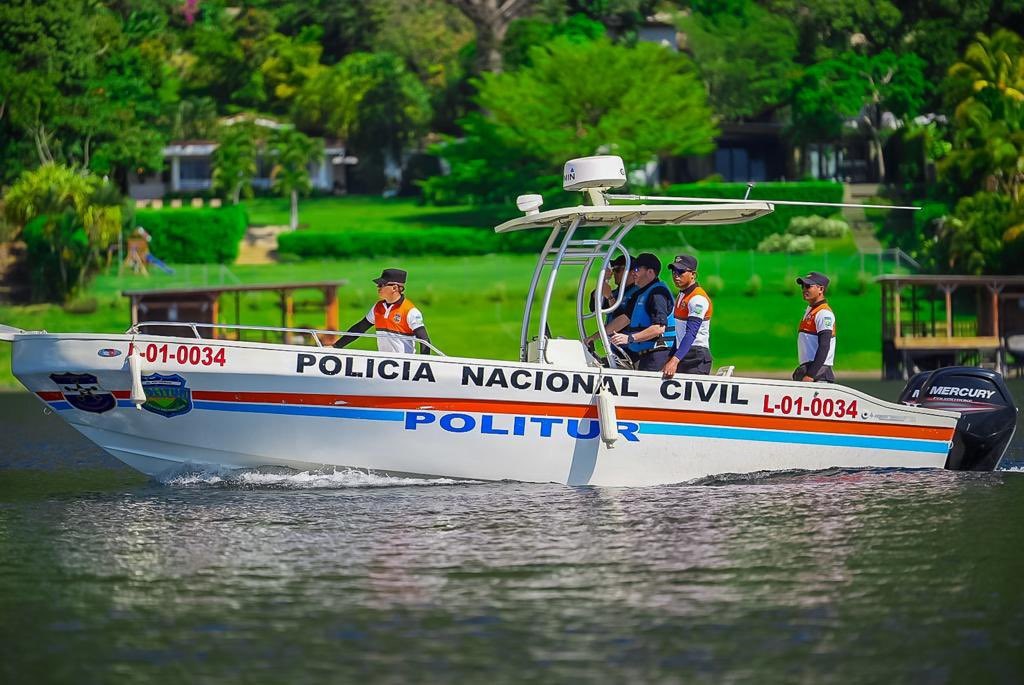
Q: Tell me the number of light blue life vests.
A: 2